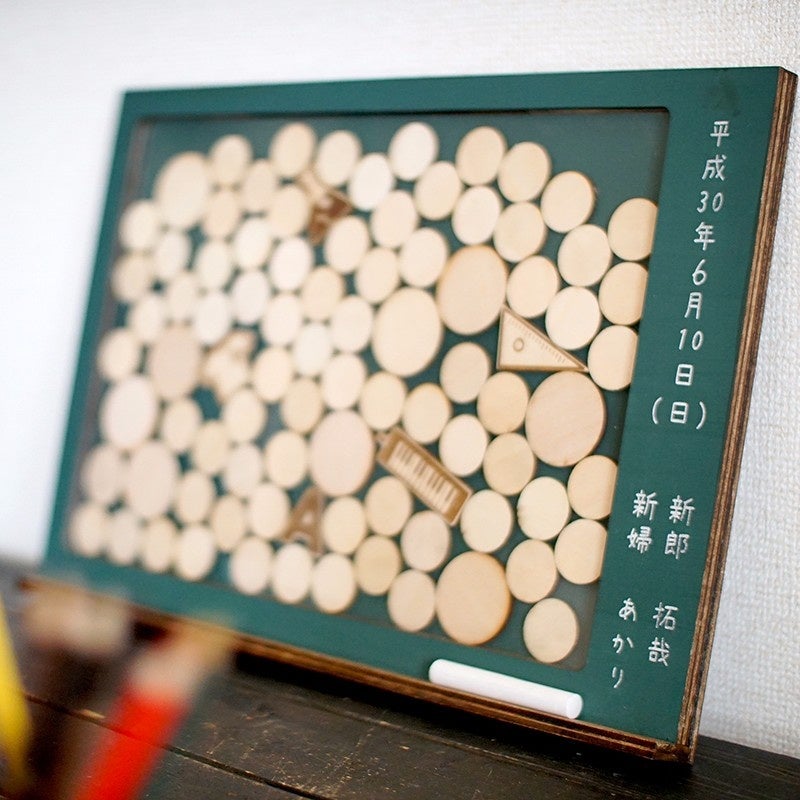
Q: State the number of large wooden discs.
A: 9